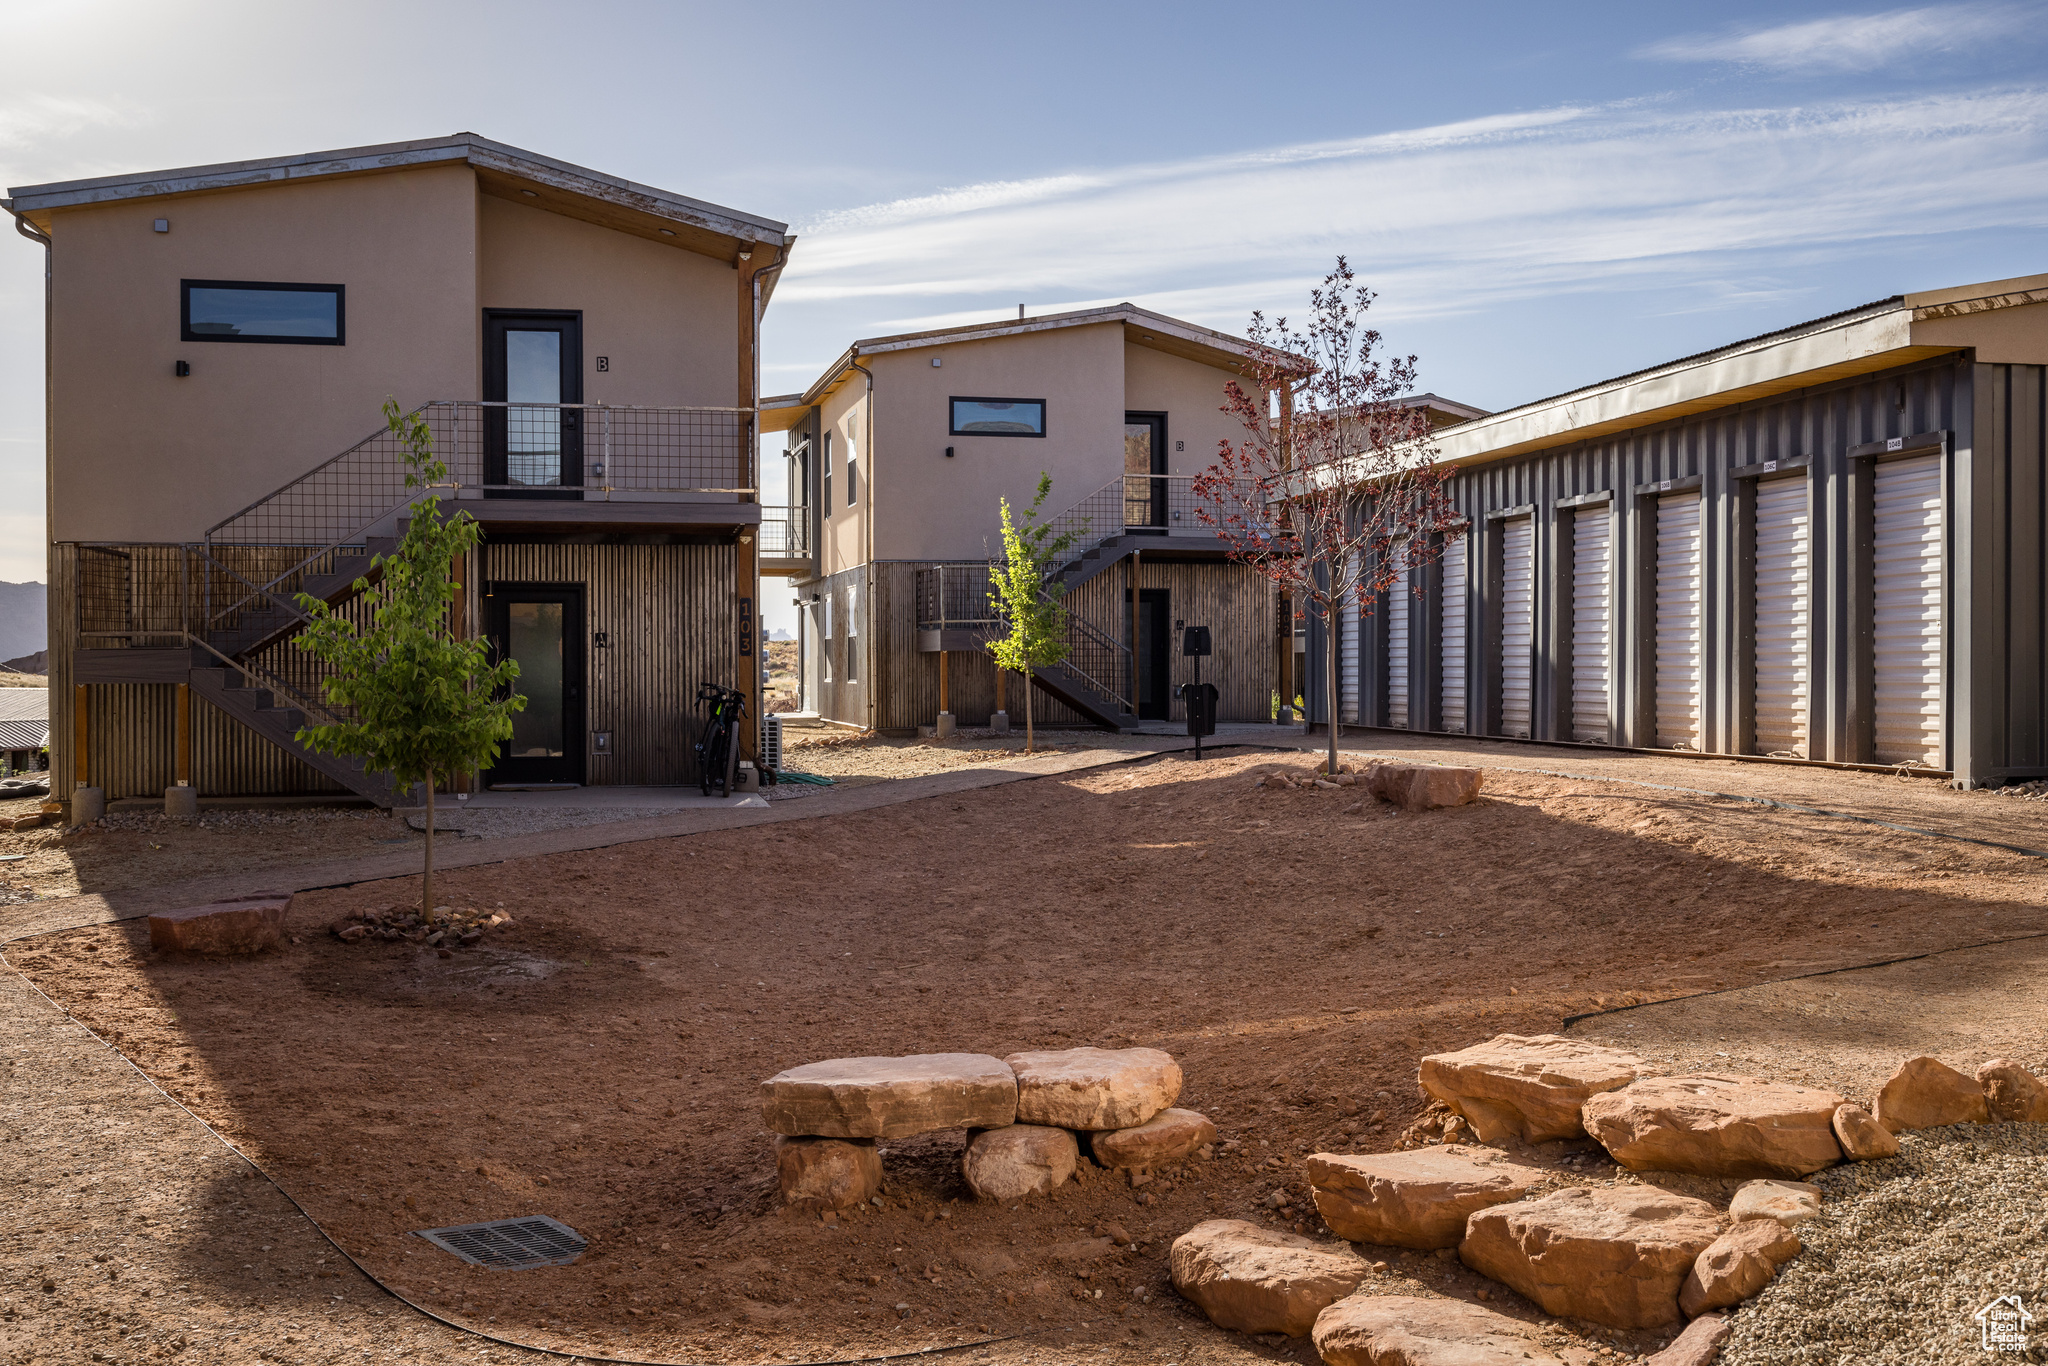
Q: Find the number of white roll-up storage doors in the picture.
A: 8